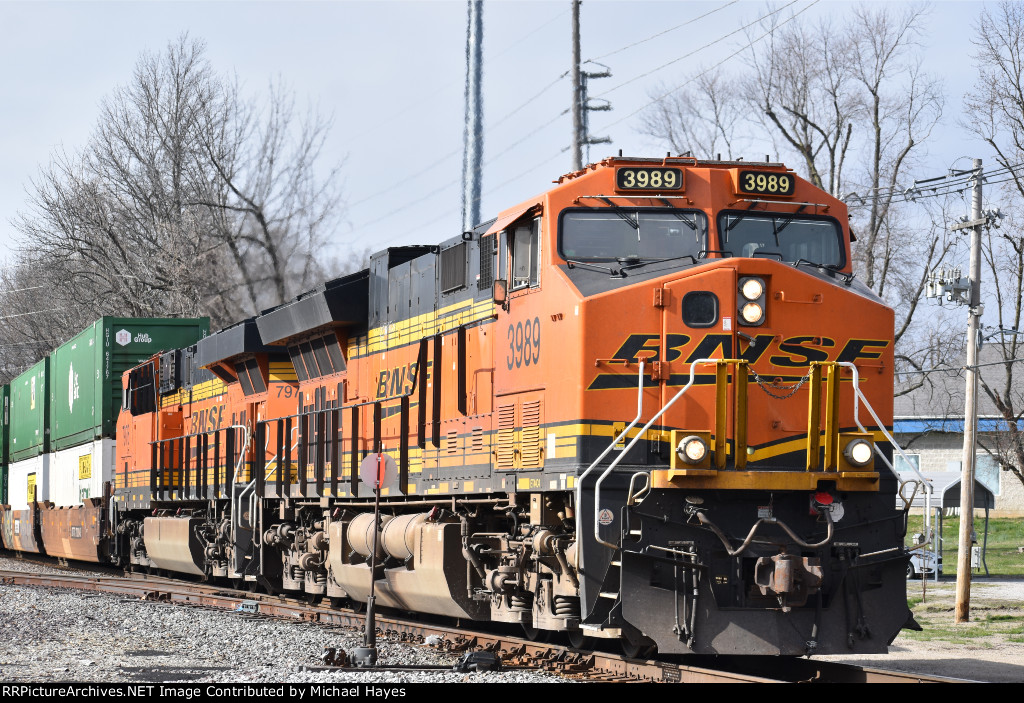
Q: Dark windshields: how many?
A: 2